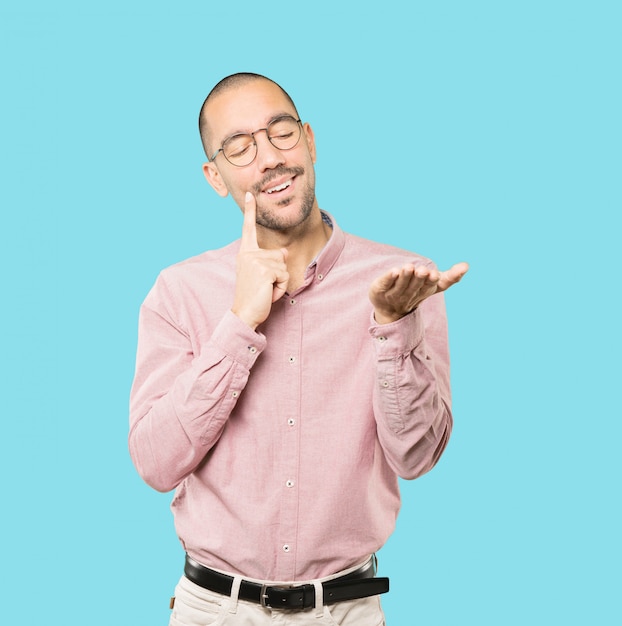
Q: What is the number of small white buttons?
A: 10